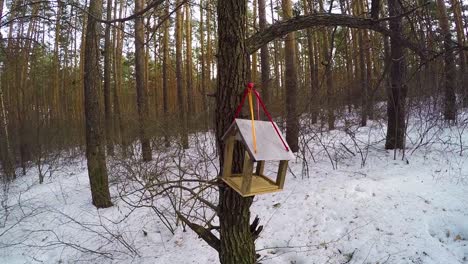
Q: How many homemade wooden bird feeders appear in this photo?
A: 1